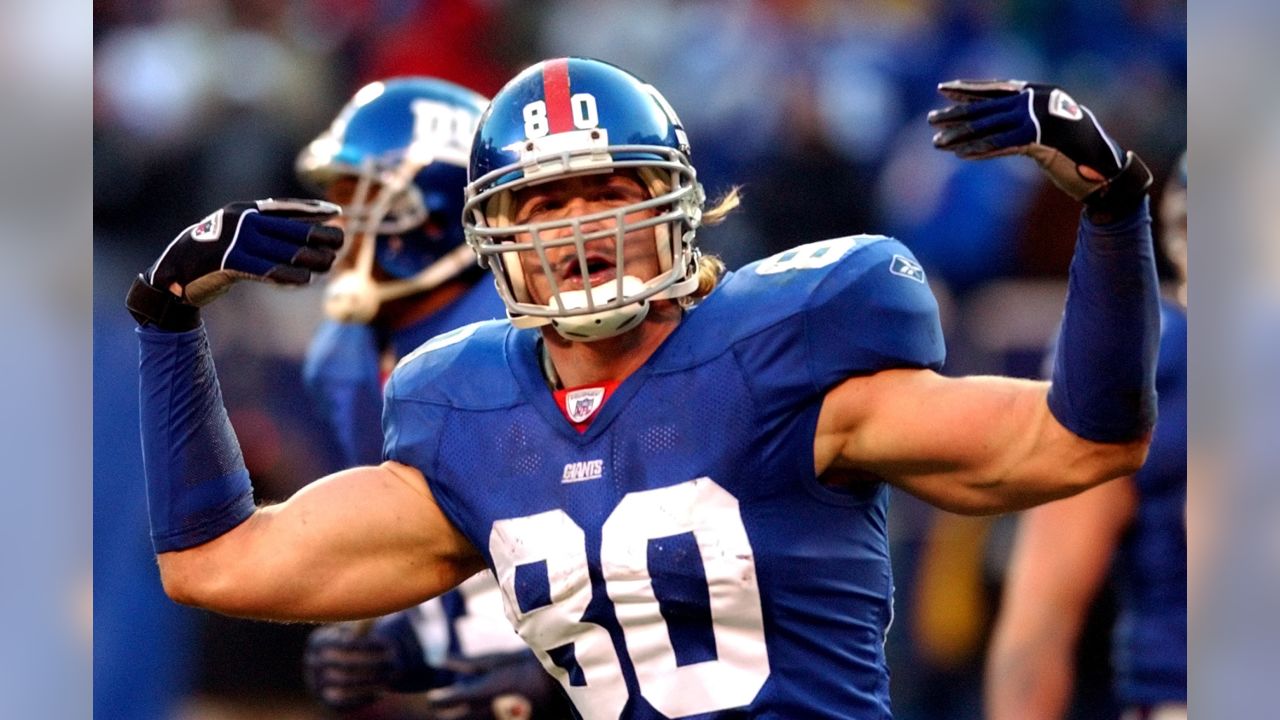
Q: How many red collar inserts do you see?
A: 1